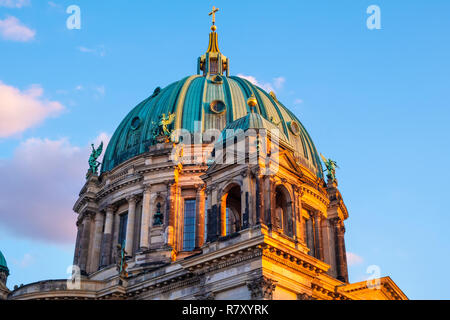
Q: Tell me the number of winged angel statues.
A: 3